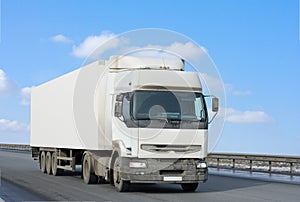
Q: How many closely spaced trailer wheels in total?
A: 3